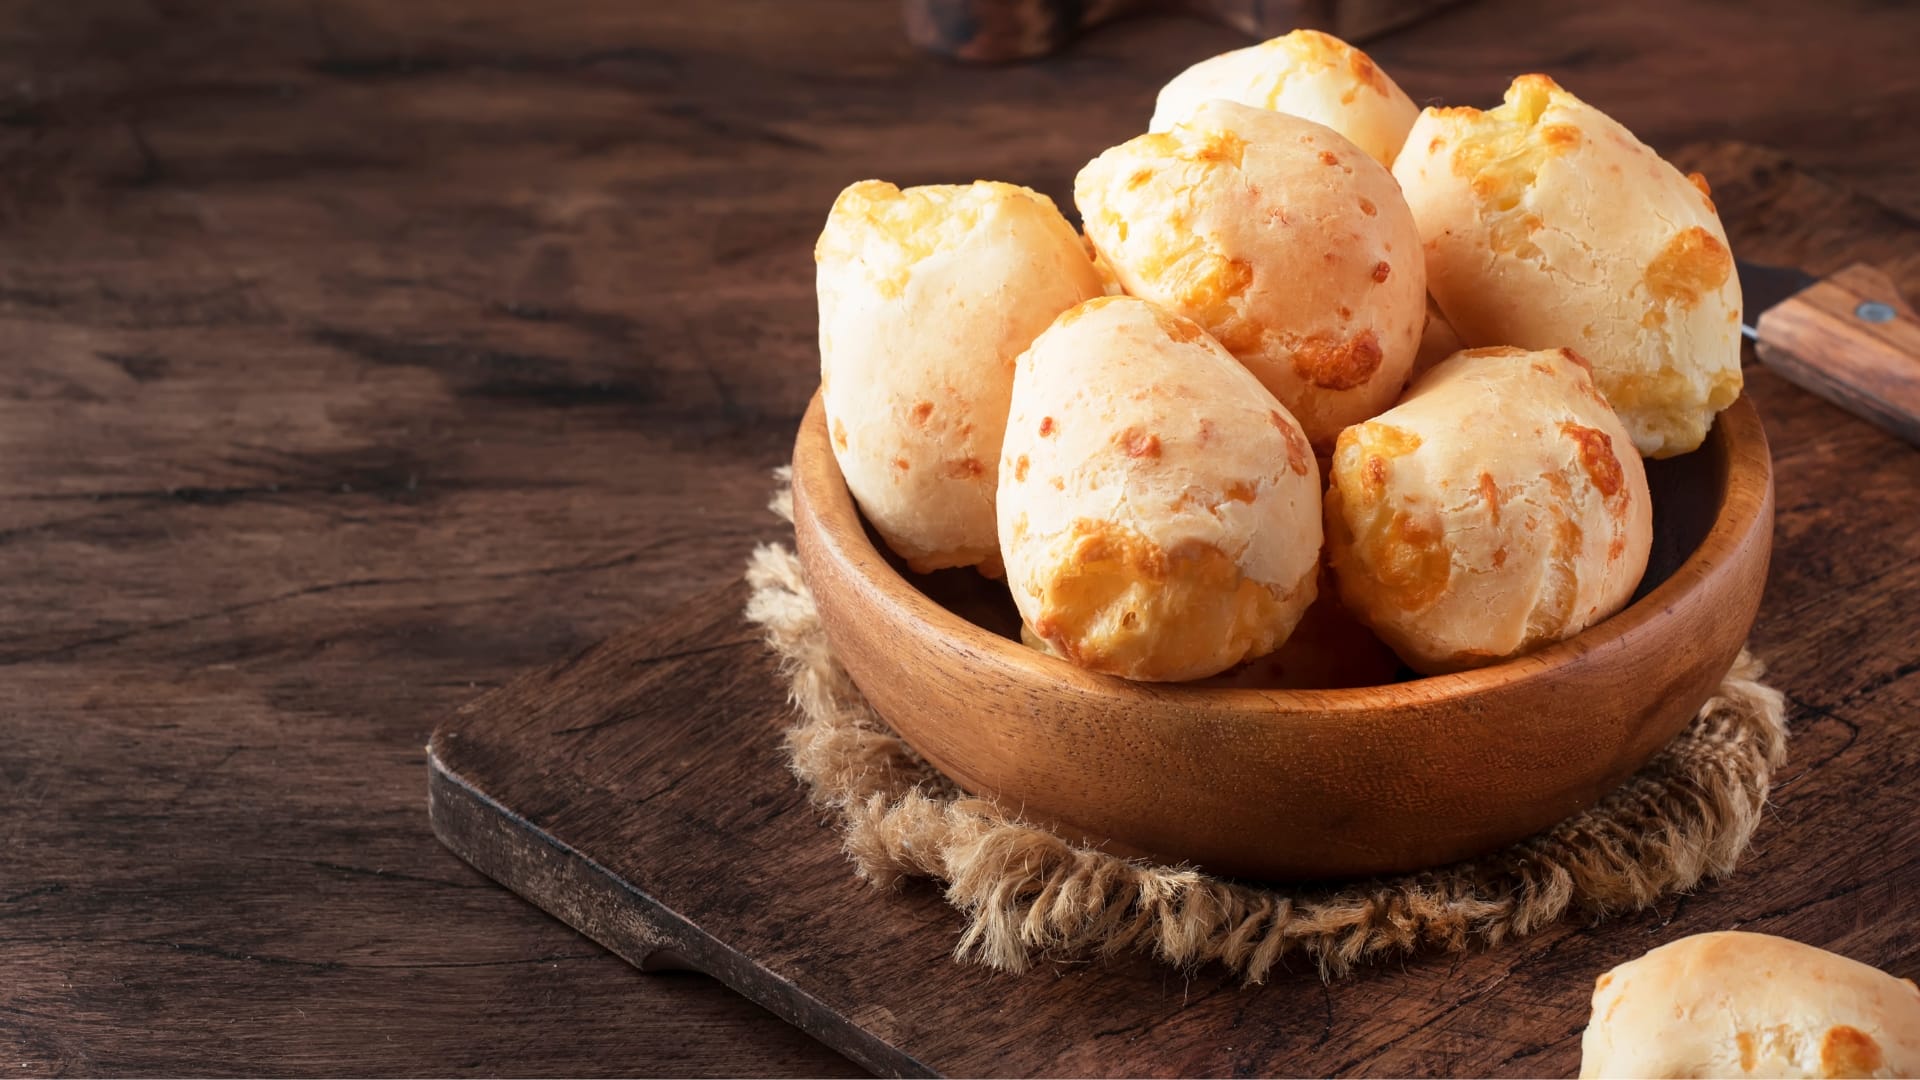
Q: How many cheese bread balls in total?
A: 7